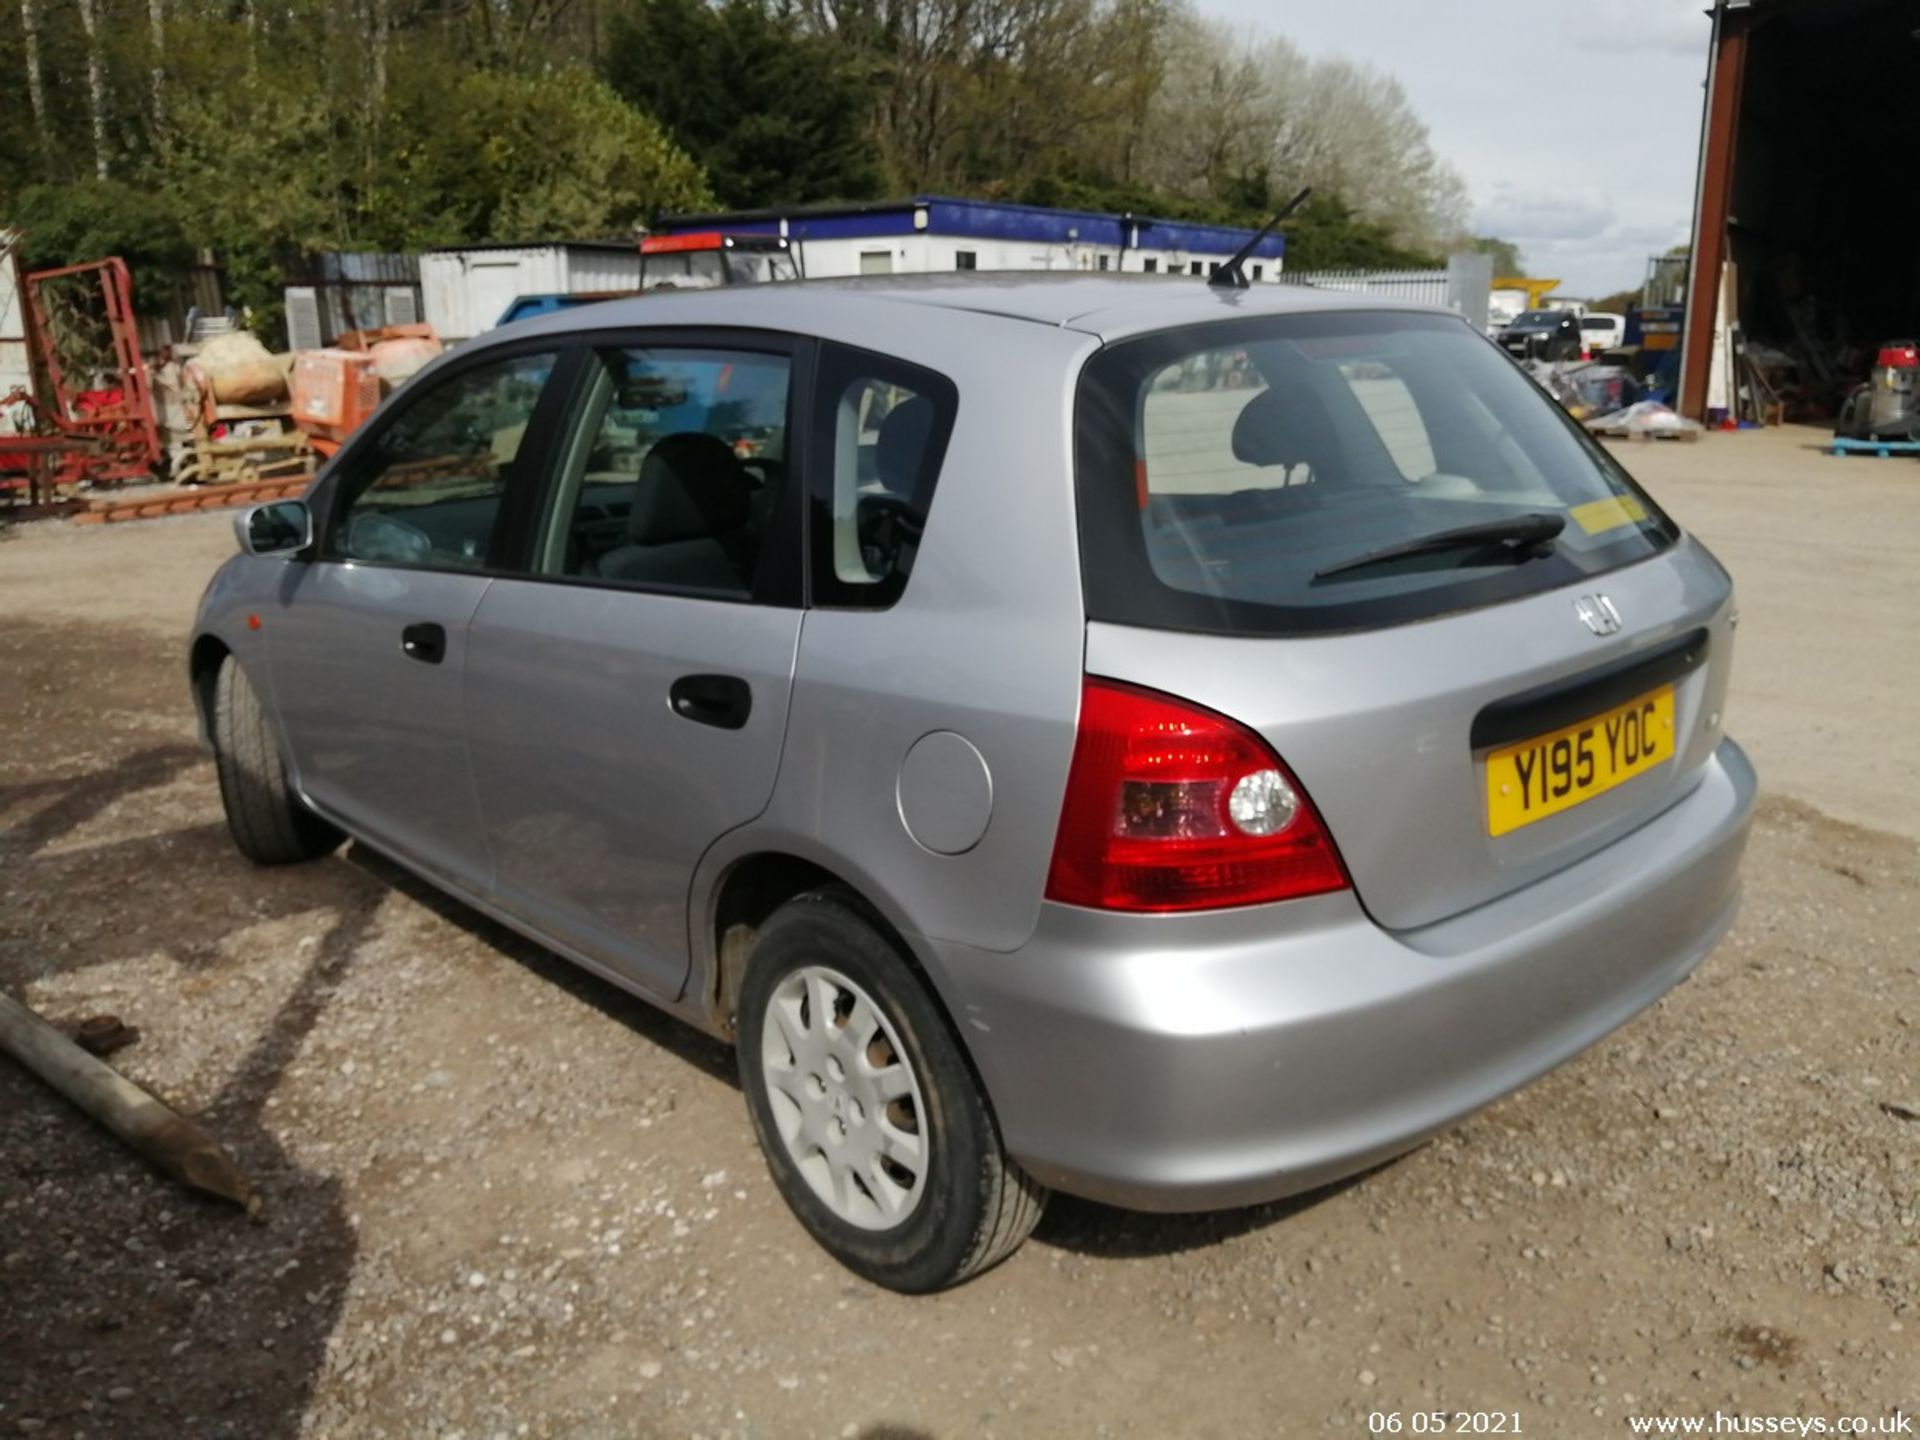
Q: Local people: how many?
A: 0